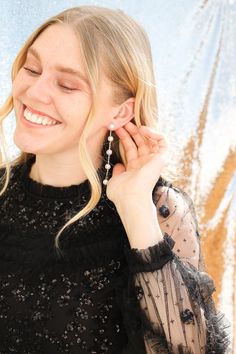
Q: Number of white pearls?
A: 5